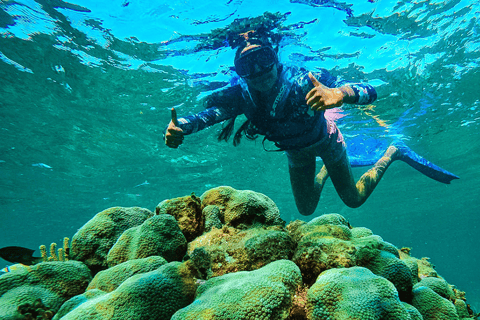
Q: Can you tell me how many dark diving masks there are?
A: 1